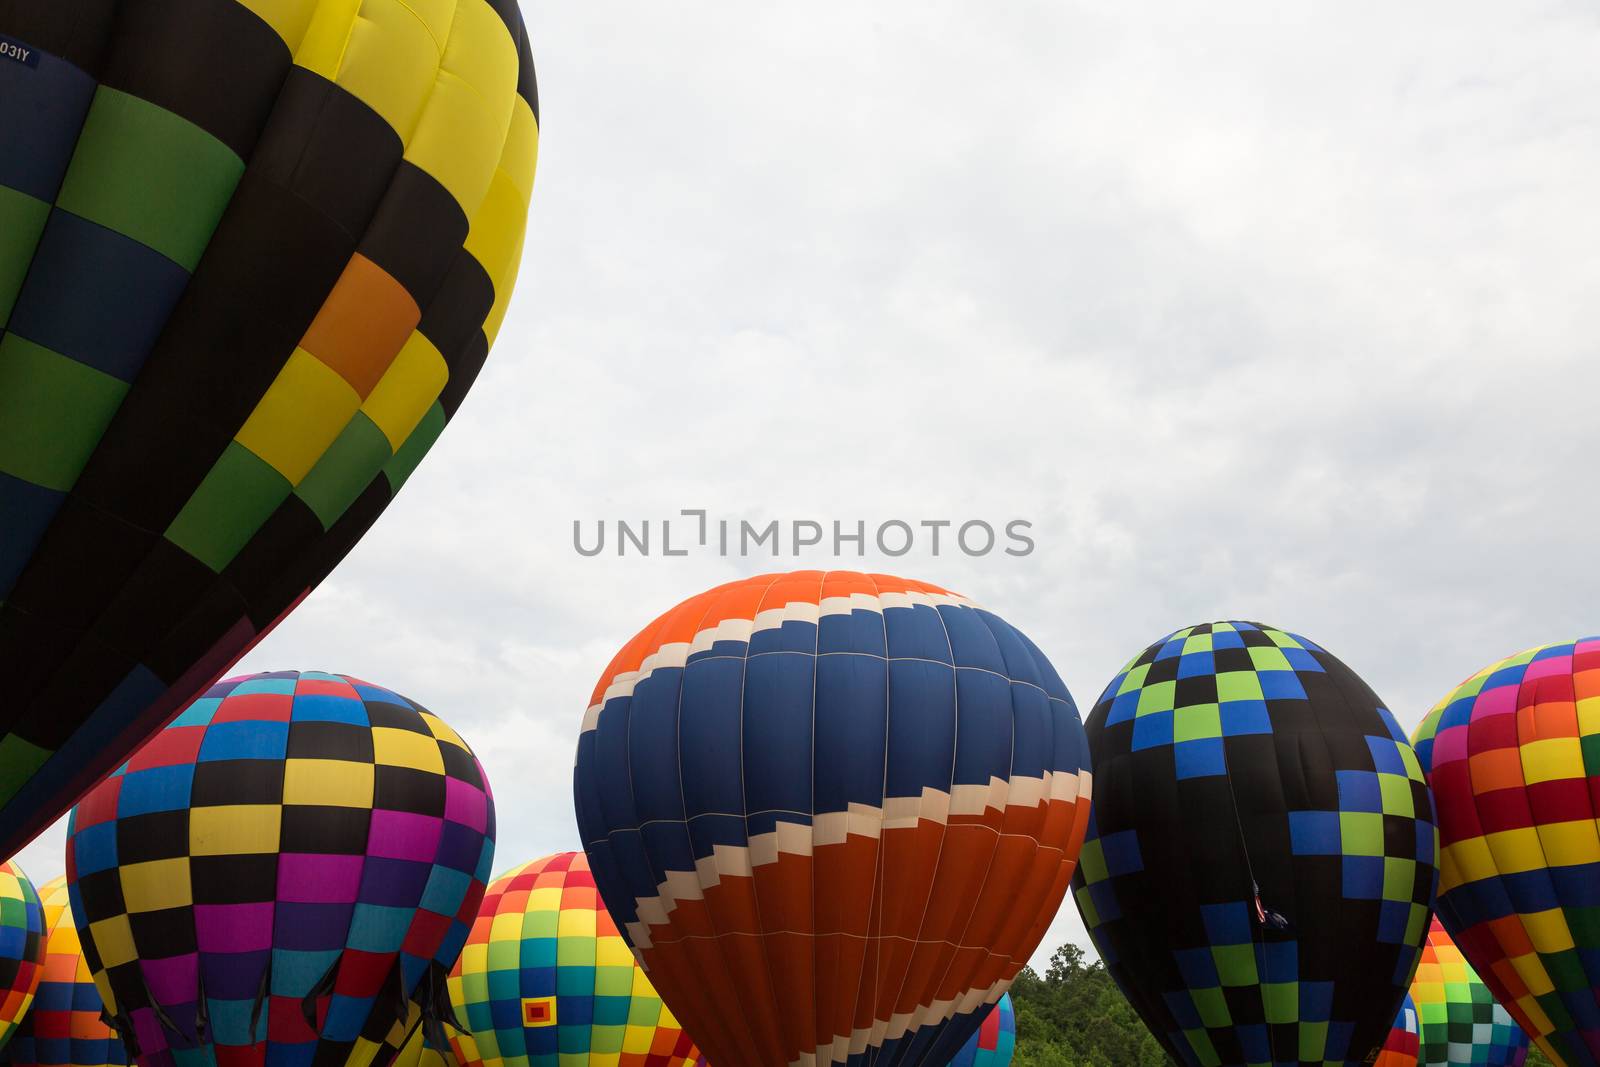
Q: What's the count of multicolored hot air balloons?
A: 11